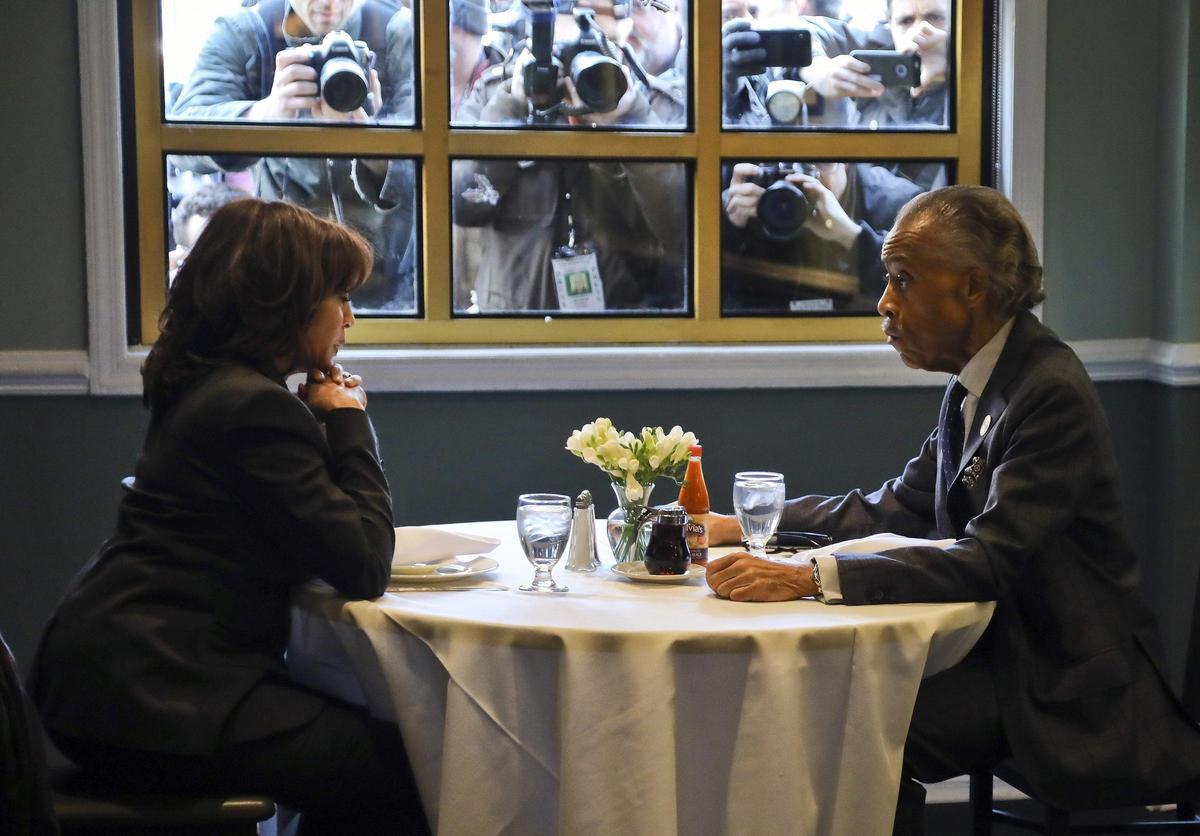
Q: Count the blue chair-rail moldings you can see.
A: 0